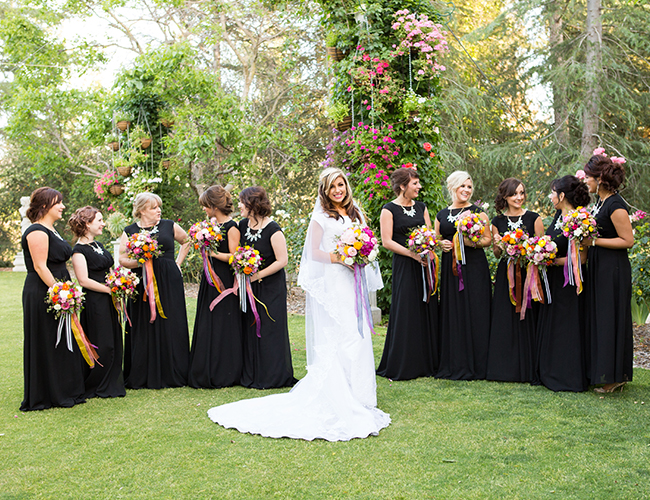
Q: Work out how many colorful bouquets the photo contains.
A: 11